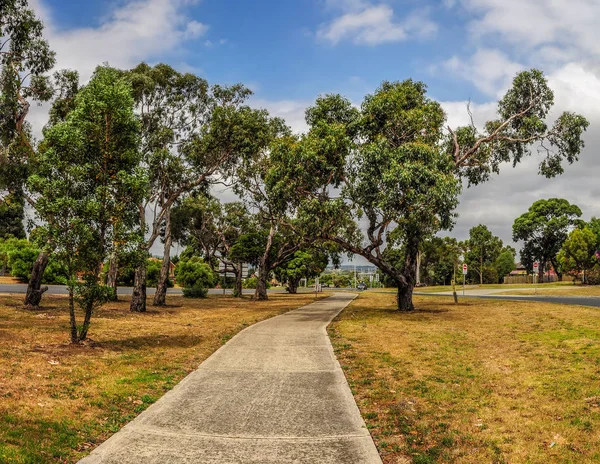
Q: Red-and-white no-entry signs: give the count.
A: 2